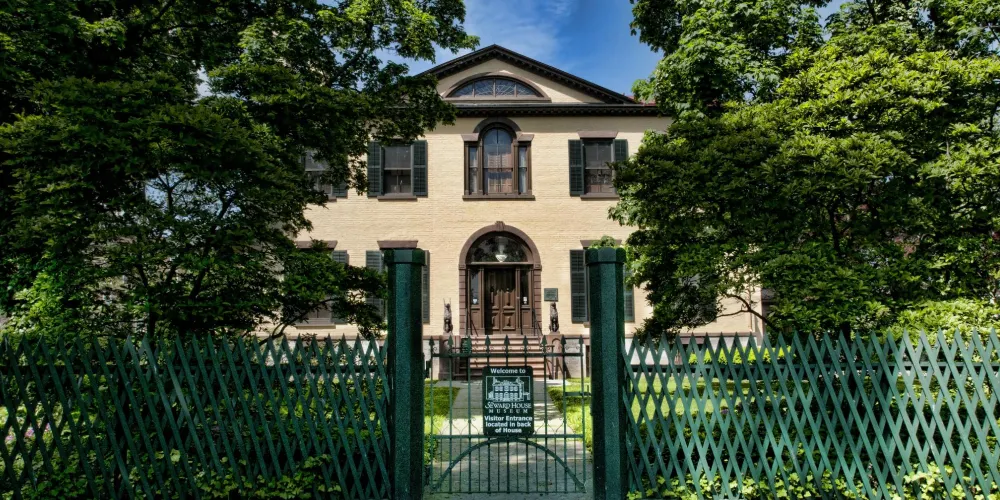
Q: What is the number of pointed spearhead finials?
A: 9